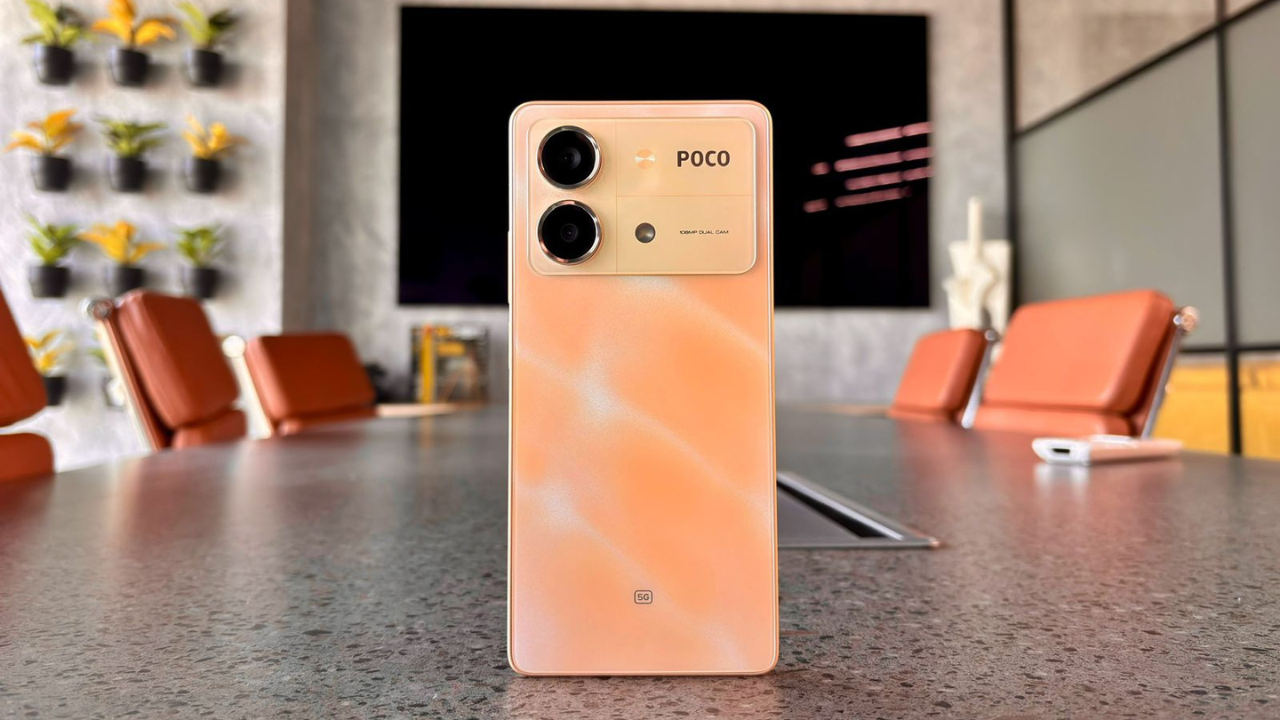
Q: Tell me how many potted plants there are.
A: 11